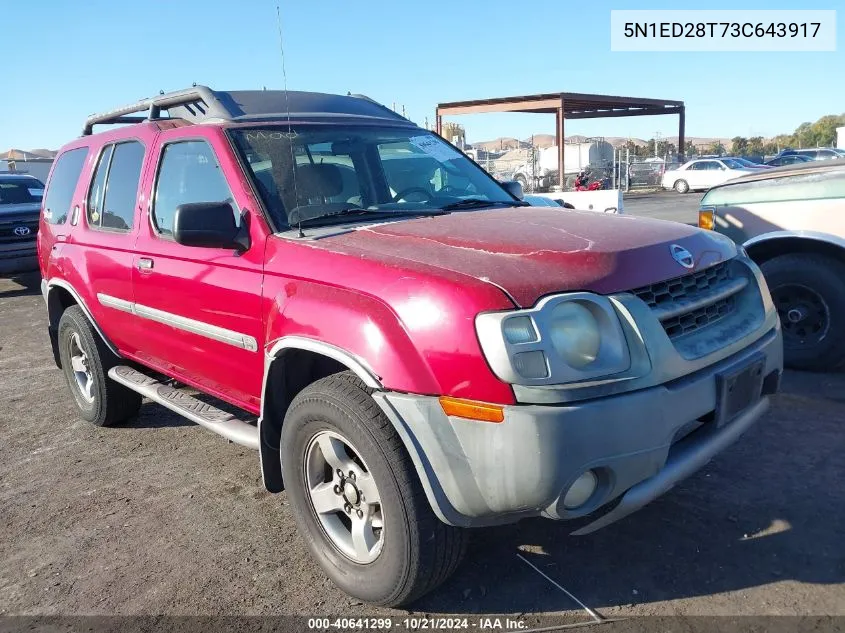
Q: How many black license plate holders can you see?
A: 1